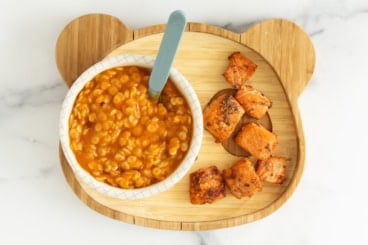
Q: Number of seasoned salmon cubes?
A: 7